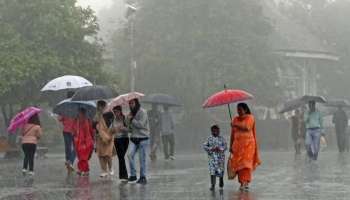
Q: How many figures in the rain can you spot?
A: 13